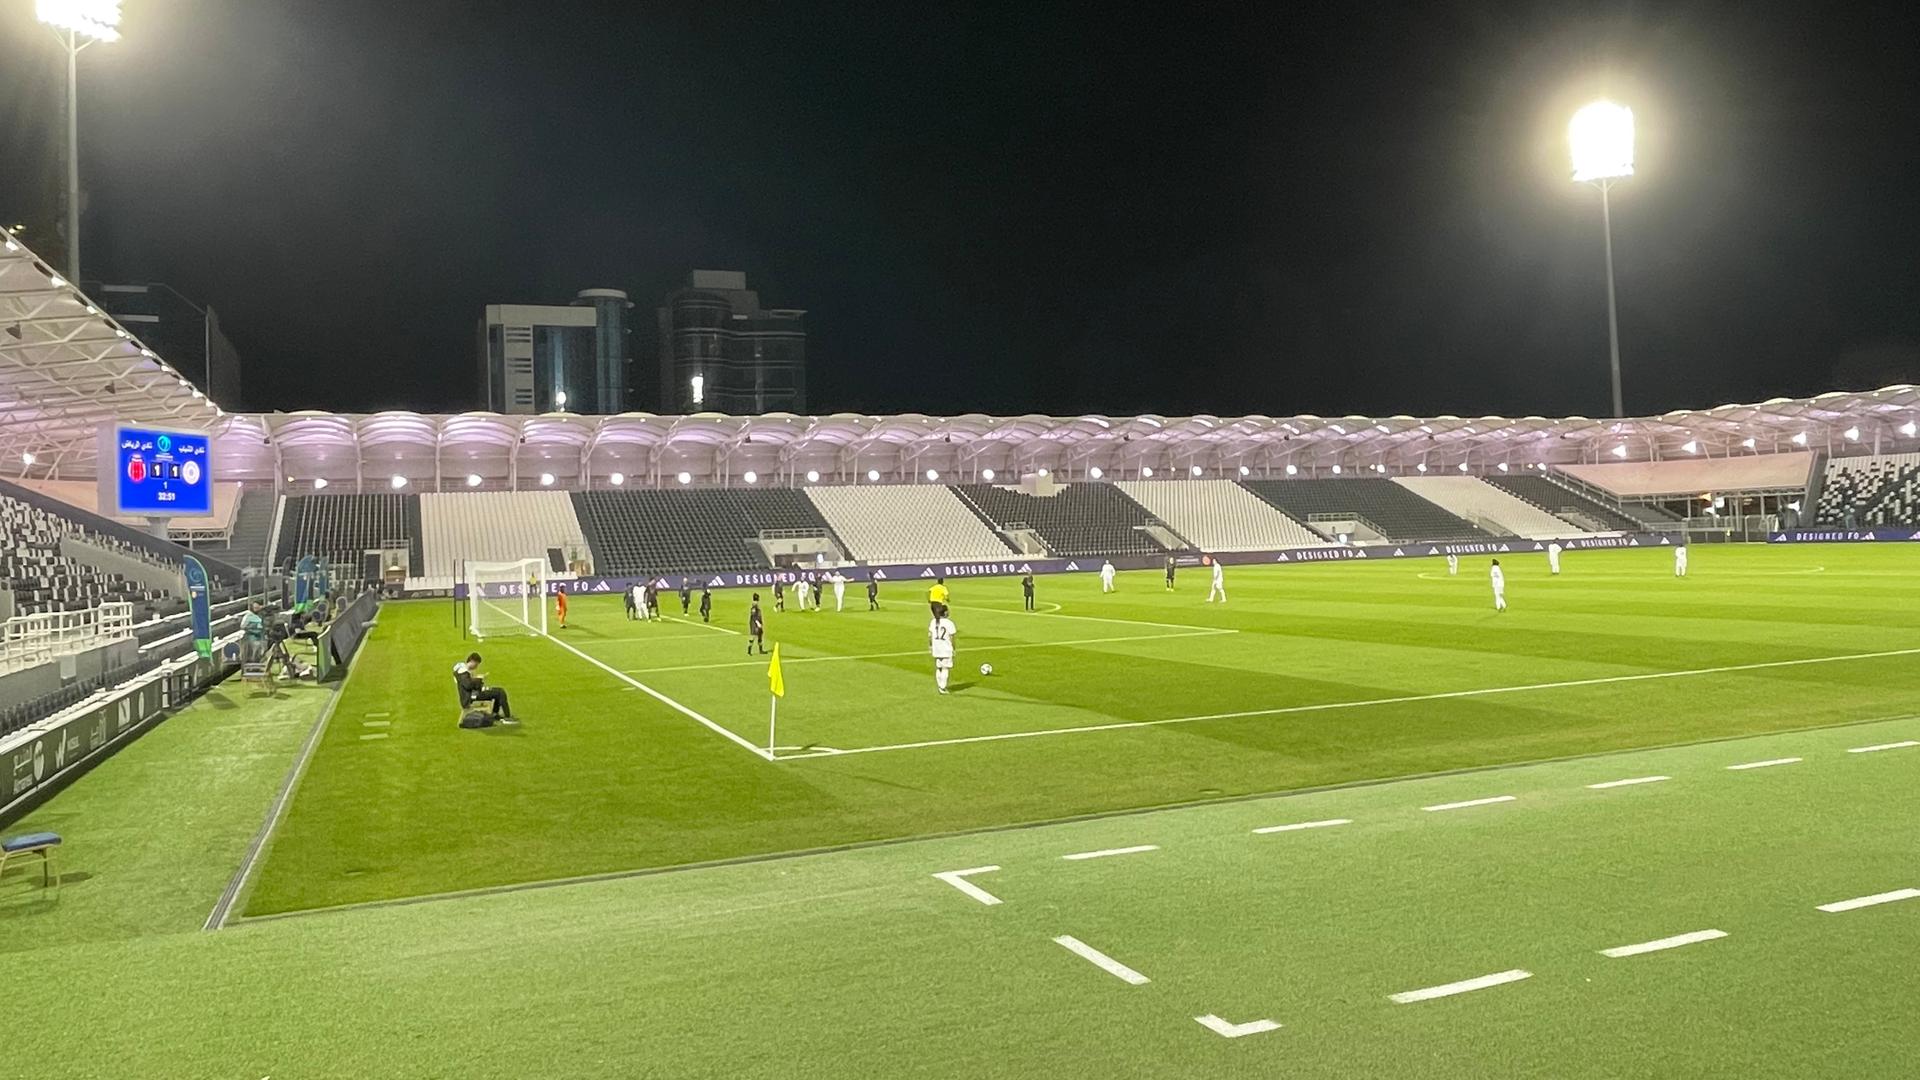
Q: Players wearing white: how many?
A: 10